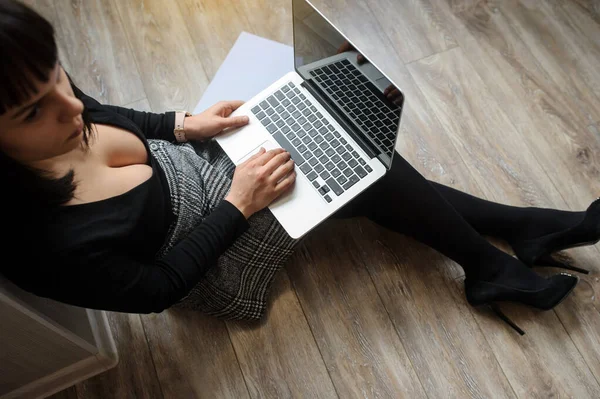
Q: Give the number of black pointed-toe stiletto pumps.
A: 2